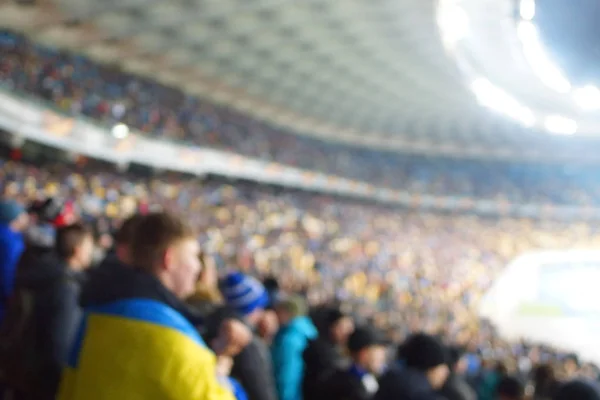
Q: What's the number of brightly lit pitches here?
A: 1